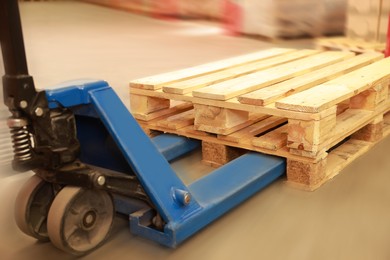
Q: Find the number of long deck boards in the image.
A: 5